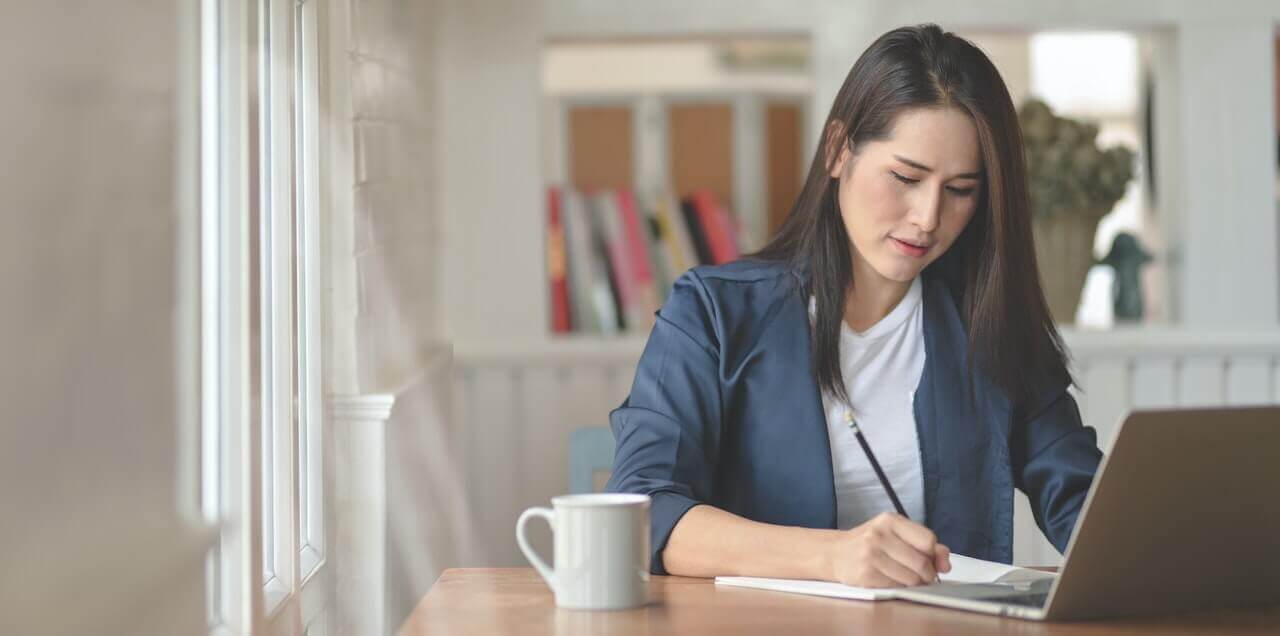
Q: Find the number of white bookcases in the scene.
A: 1